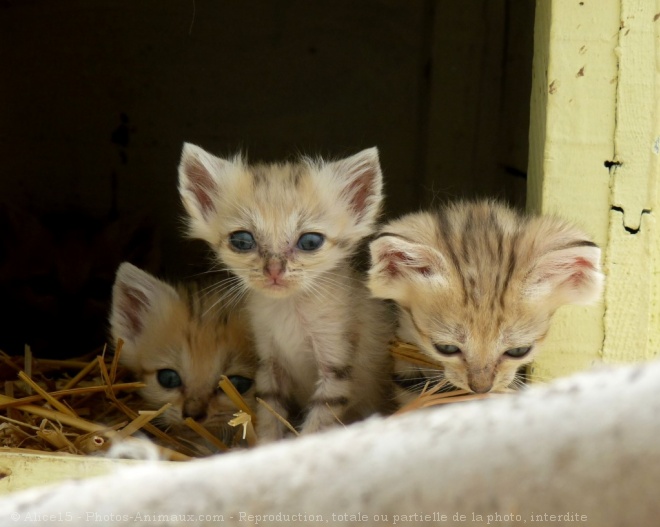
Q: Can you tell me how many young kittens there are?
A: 3